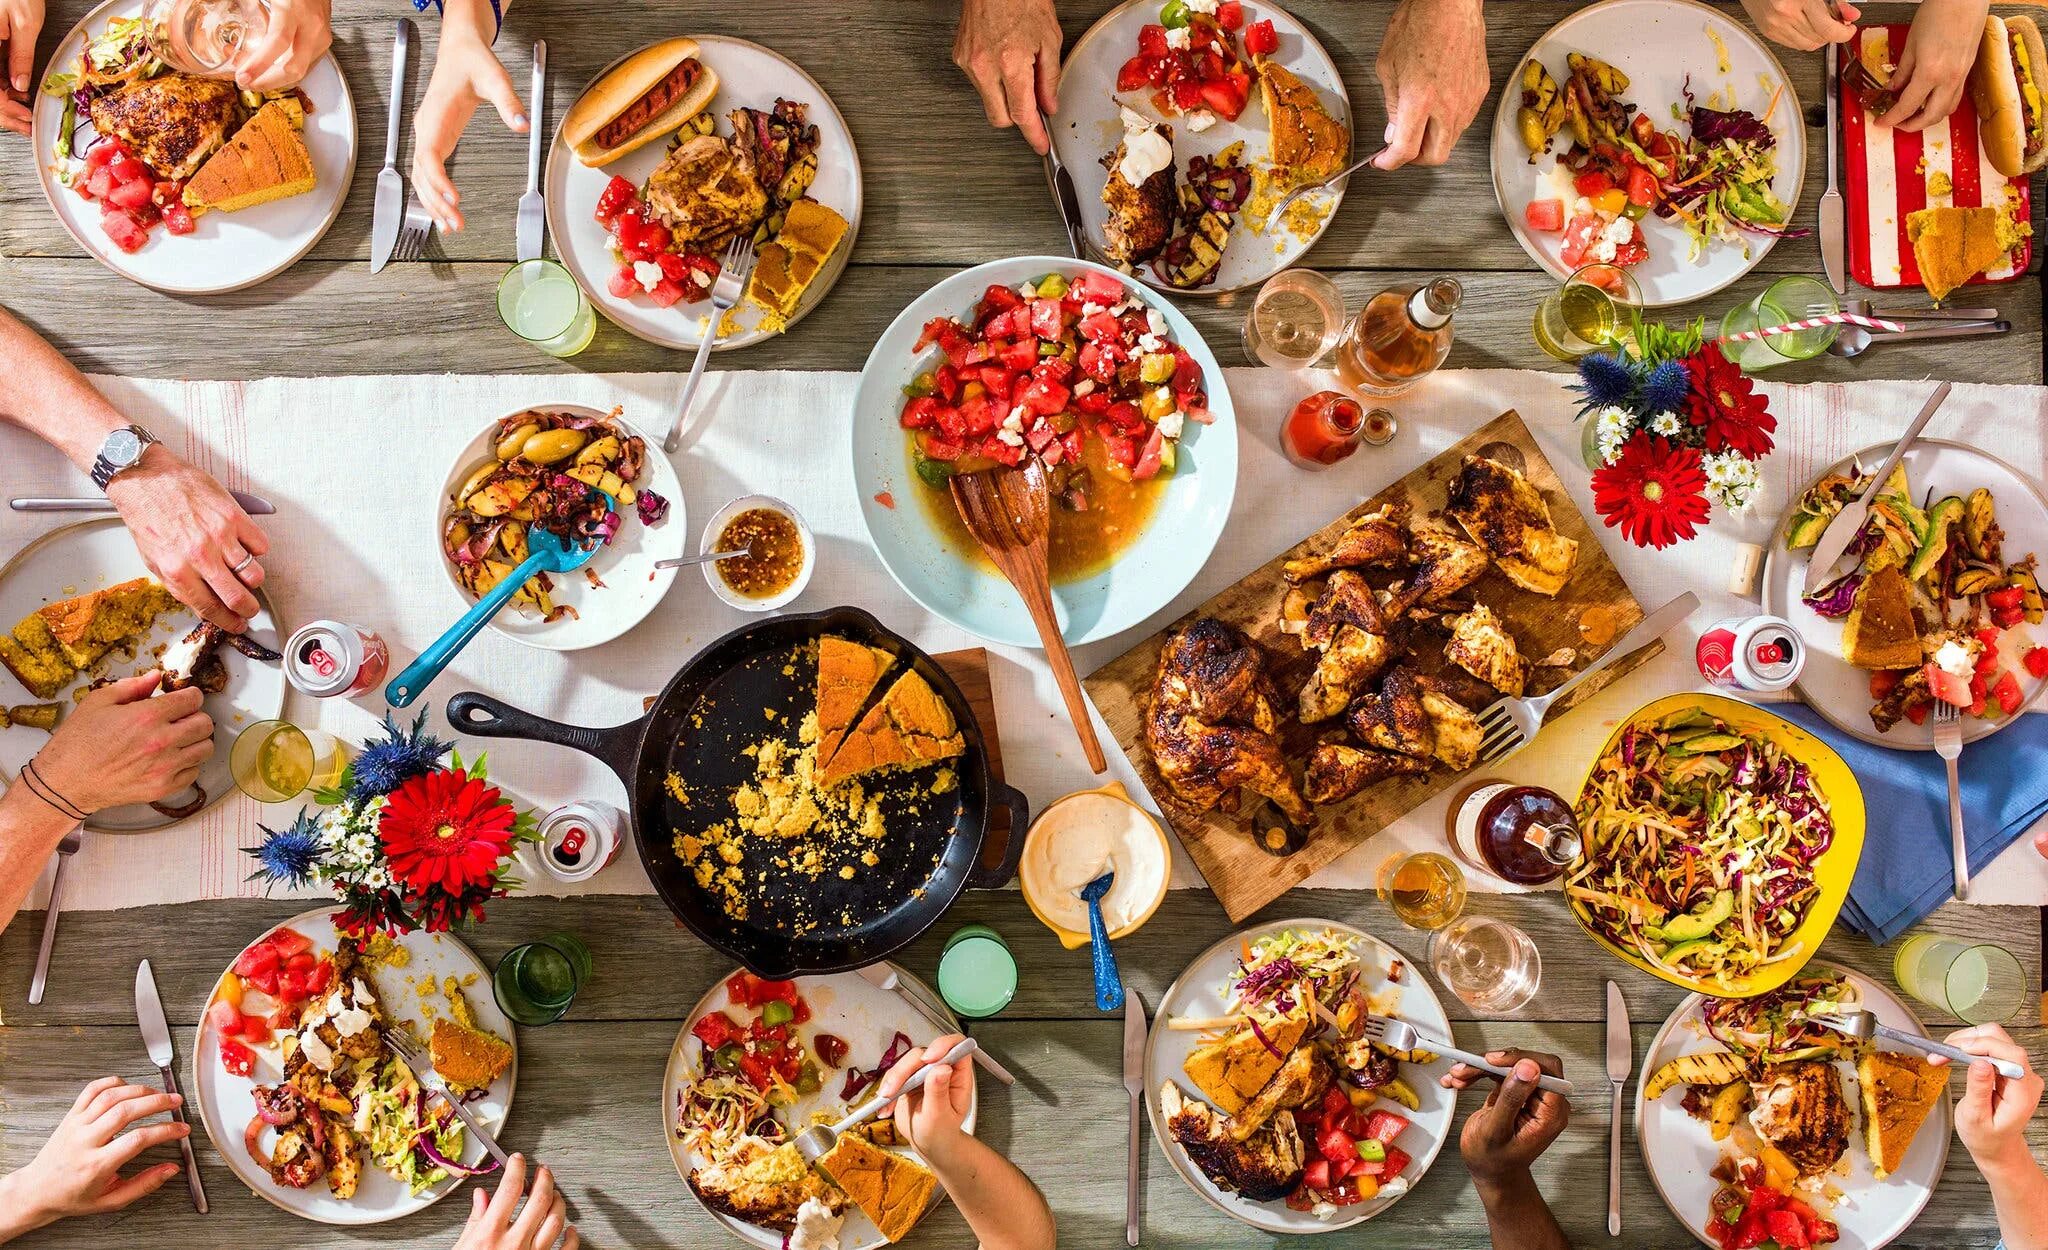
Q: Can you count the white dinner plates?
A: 10